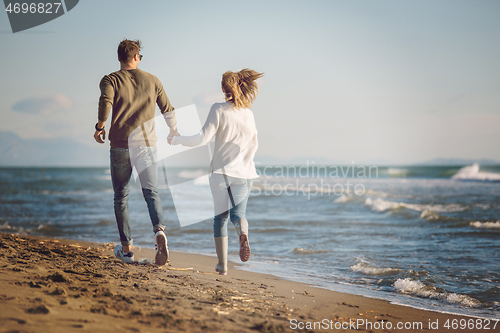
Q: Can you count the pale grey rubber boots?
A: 2